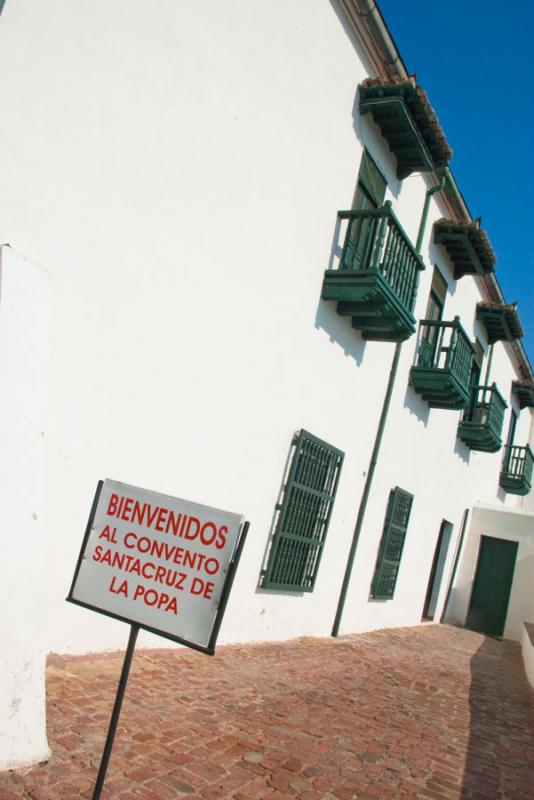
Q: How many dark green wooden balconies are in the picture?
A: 4